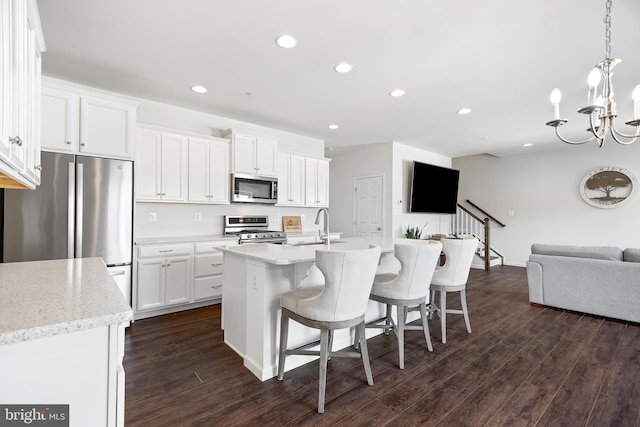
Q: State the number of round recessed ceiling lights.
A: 7